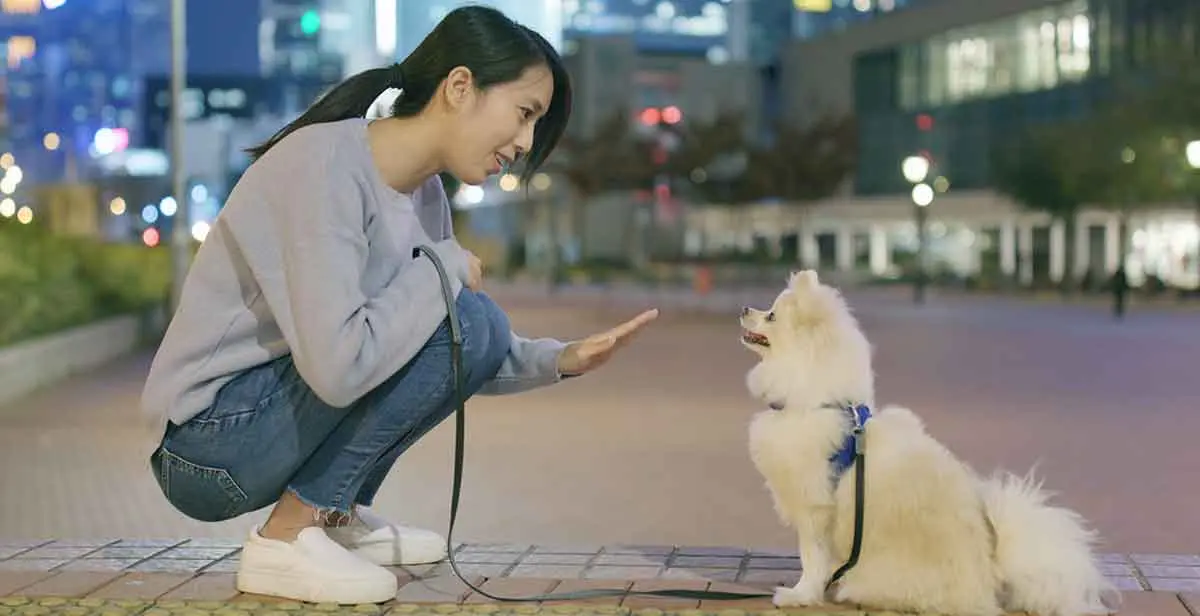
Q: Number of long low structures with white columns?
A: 1